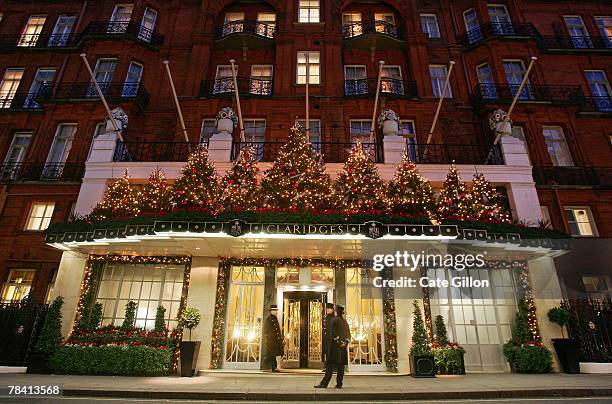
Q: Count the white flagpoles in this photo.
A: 7